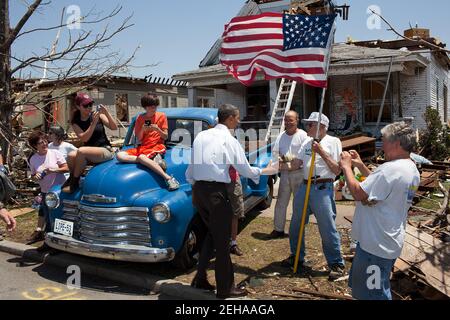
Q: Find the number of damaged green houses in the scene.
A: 0